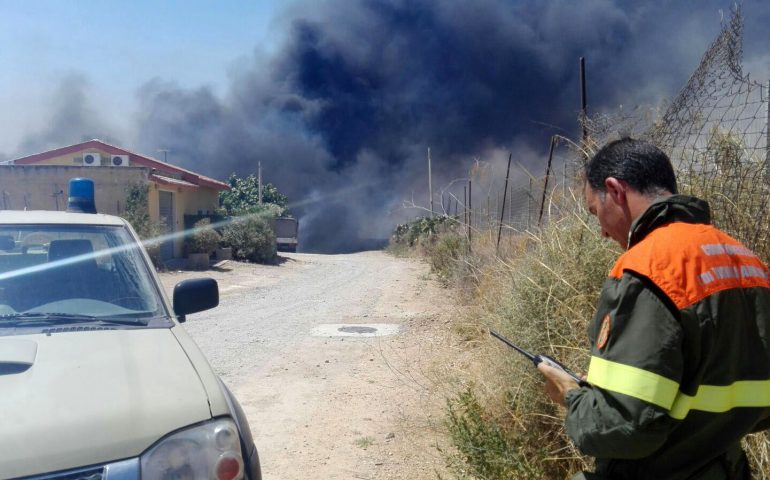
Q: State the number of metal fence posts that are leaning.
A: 2